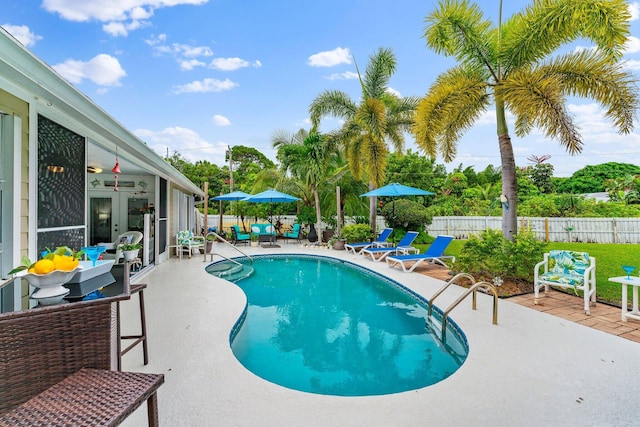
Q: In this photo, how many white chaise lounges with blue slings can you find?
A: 3